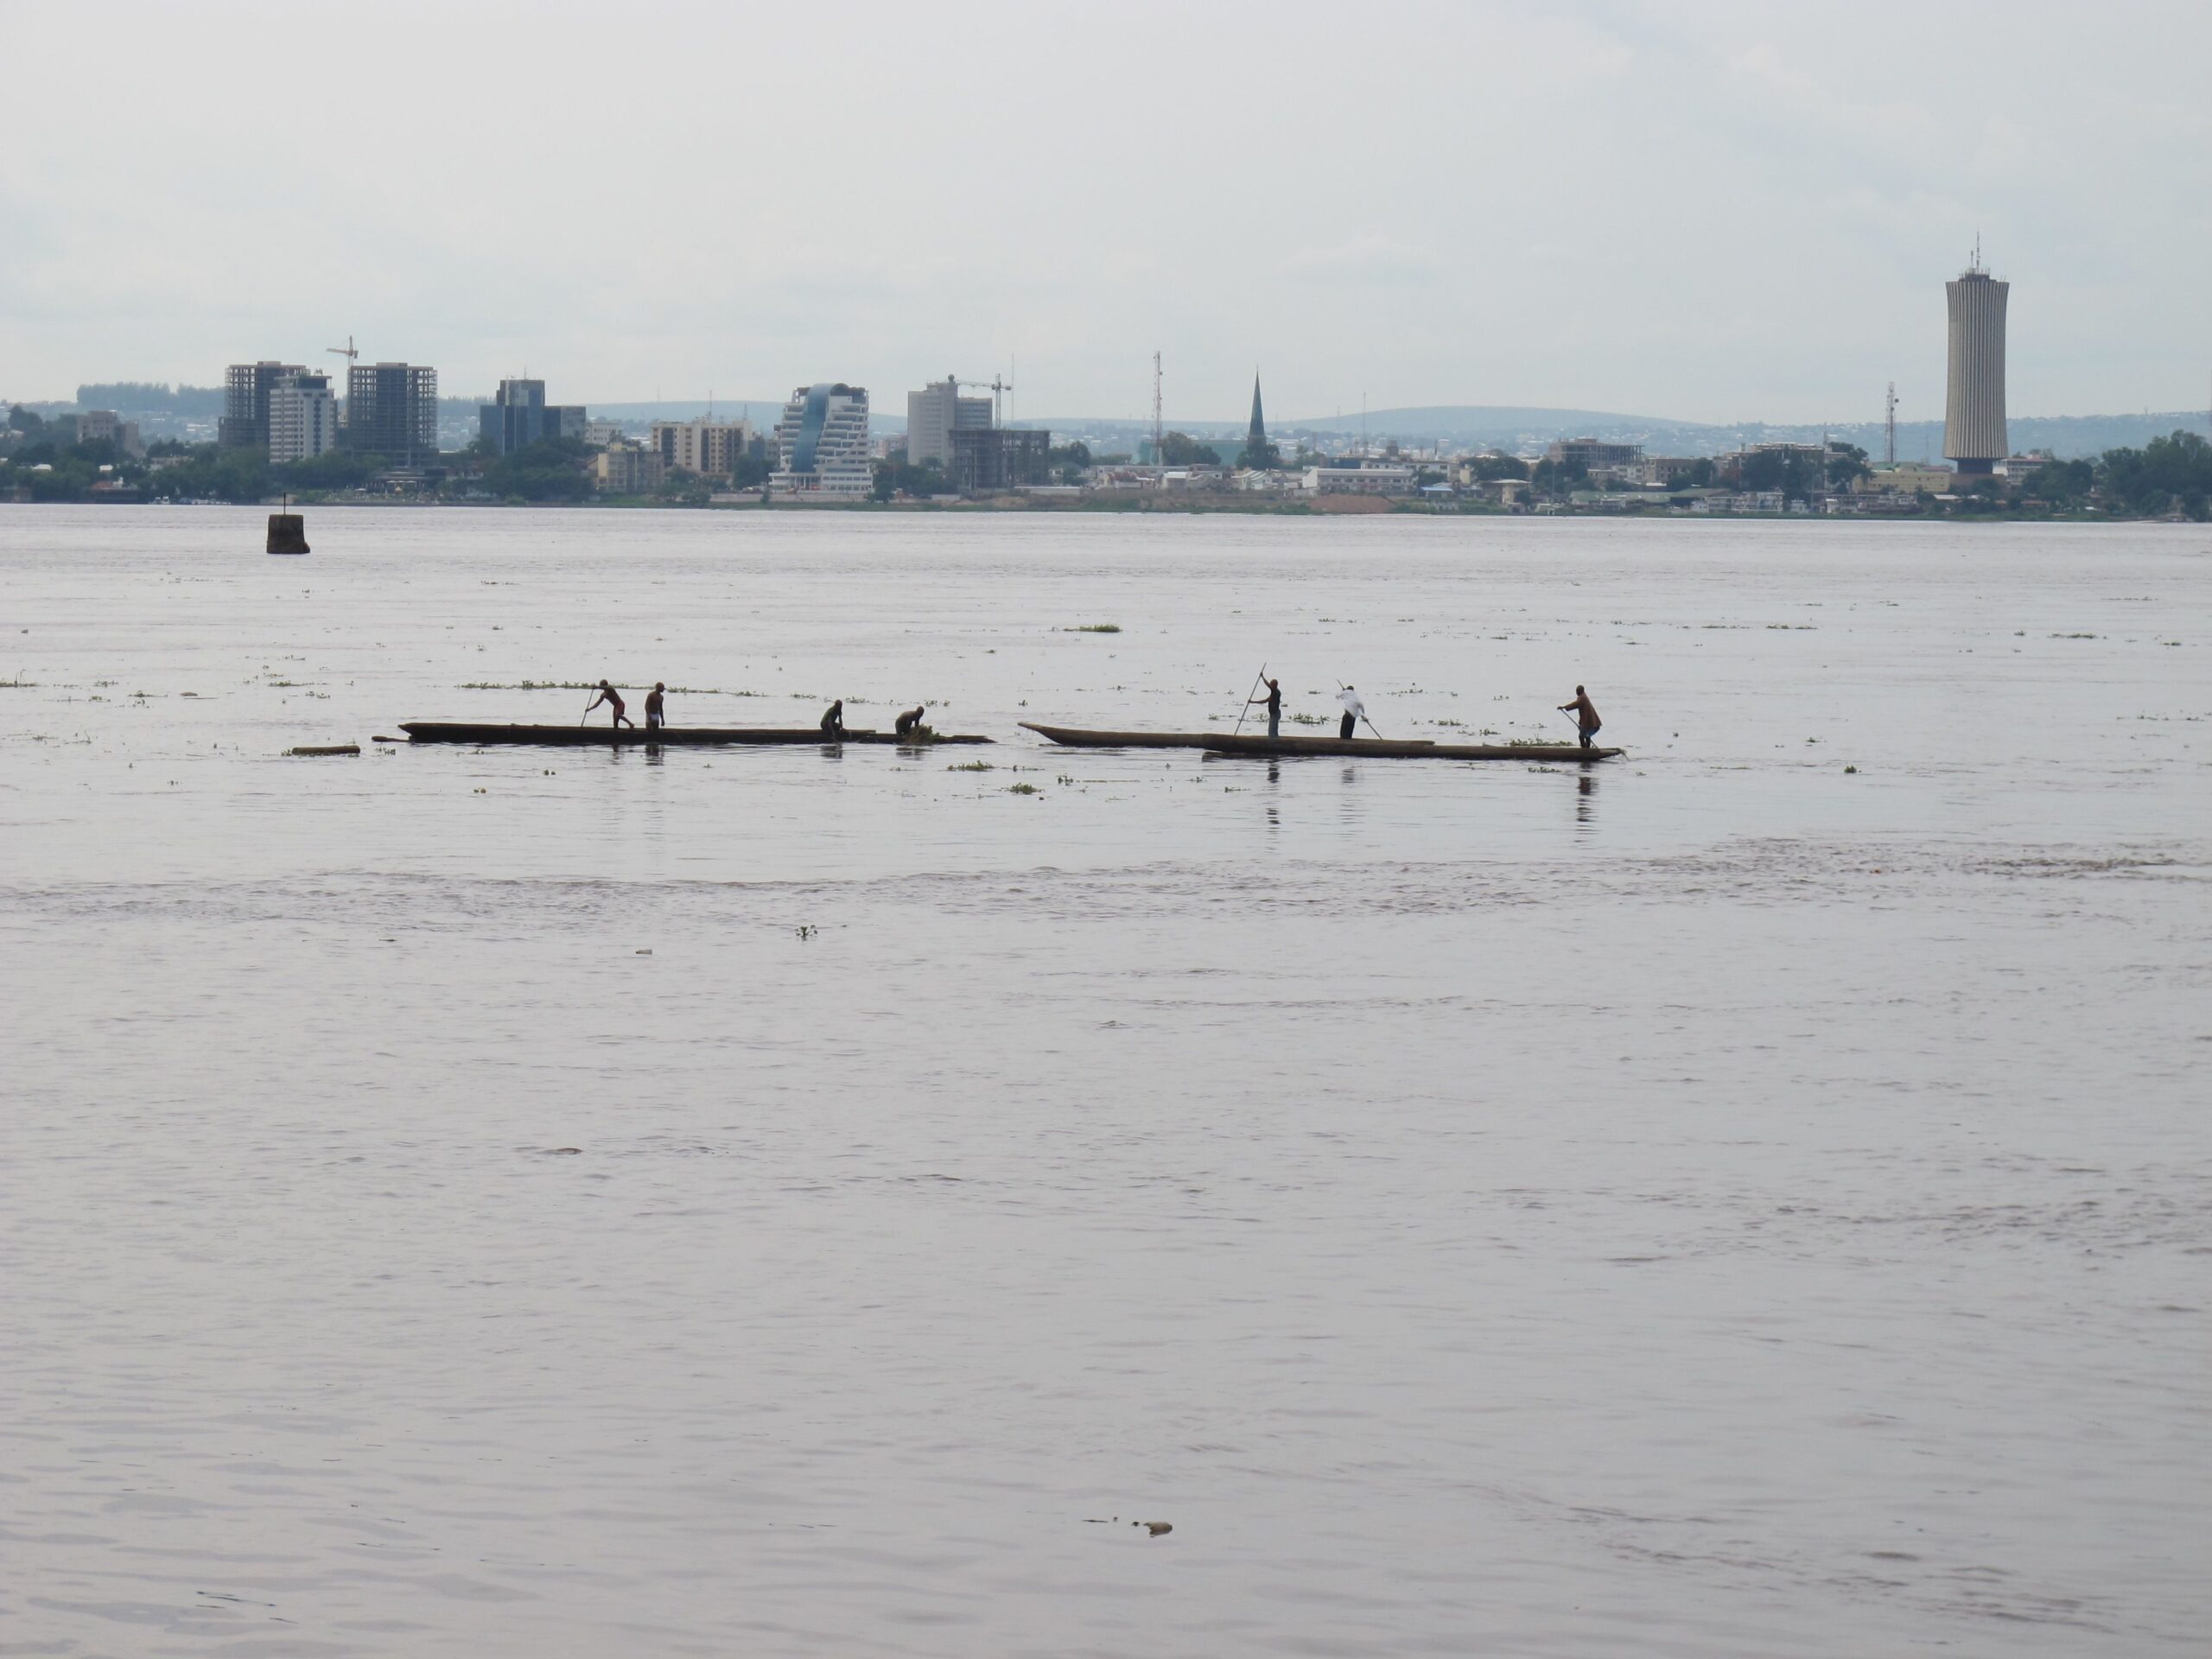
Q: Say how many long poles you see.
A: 4